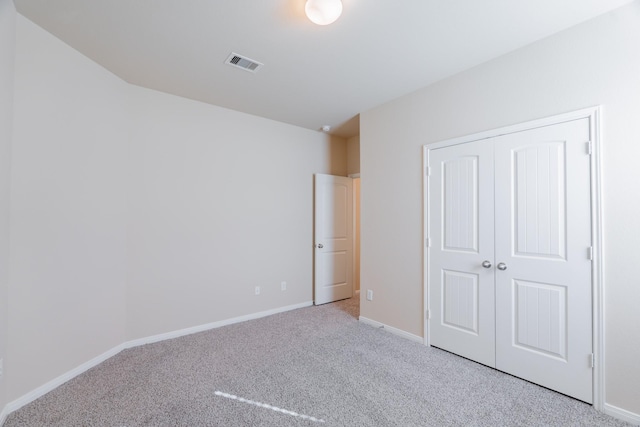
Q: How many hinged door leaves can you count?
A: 3